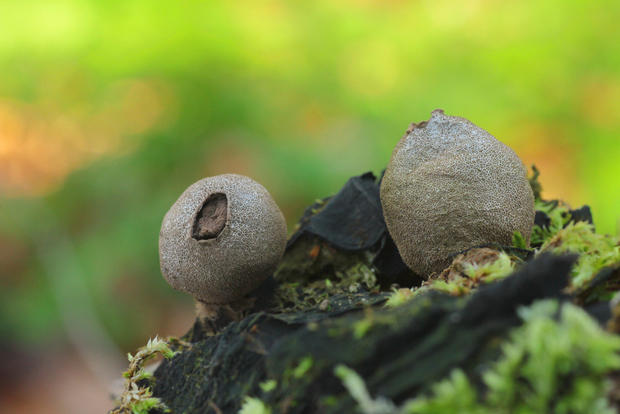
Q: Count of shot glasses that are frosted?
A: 0